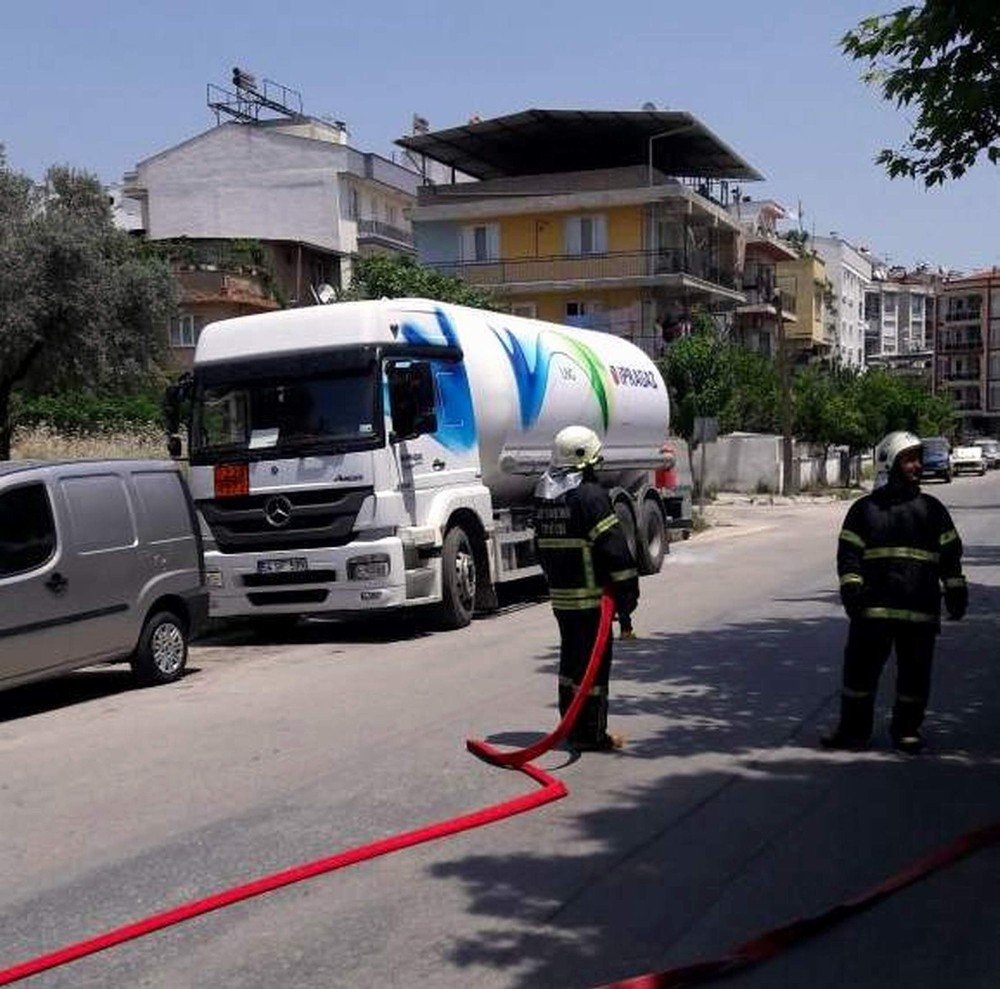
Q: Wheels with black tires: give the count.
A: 4